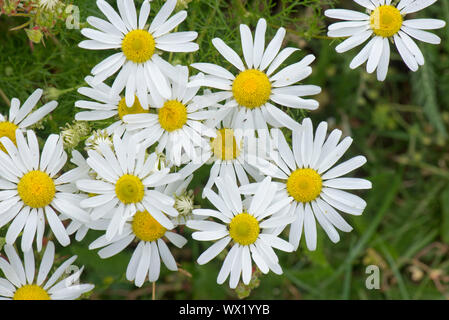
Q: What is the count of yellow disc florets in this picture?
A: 13